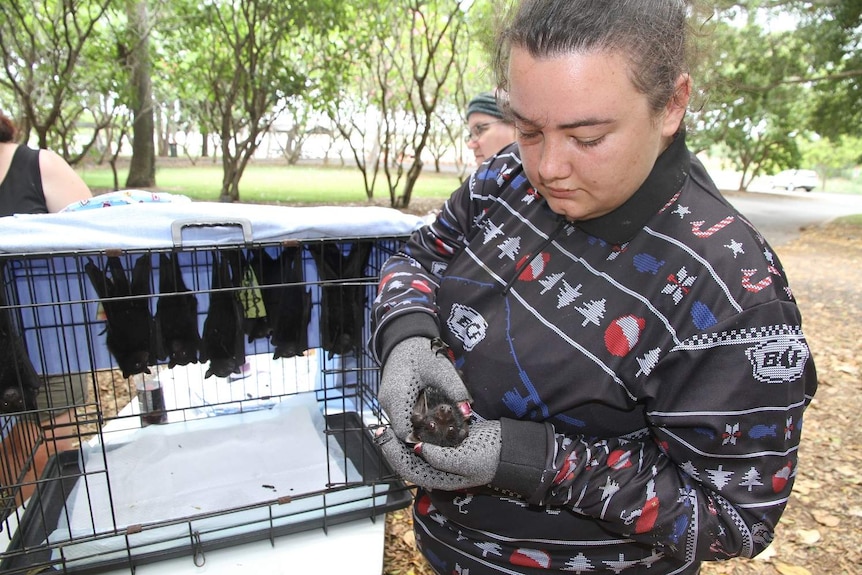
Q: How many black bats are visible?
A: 8